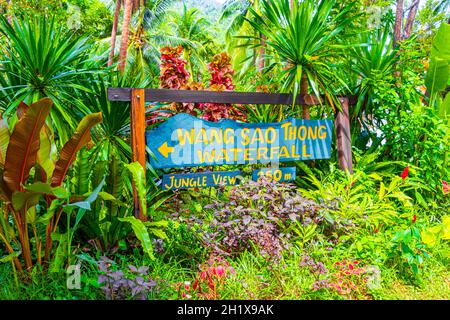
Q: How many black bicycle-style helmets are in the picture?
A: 0